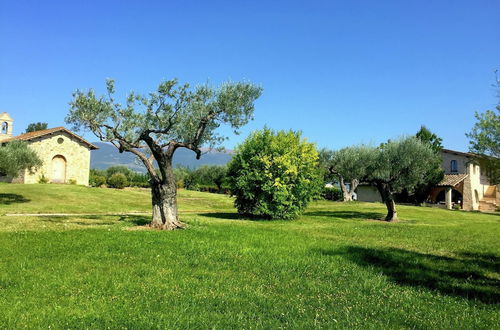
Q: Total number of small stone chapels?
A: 1